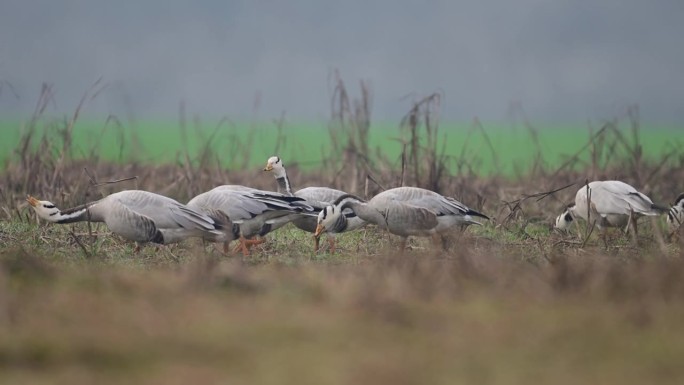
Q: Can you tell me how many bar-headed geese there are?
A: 6